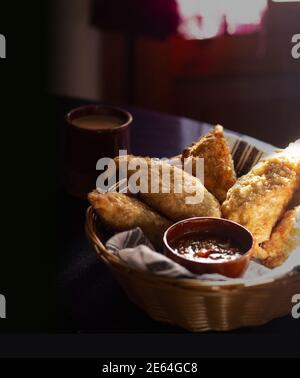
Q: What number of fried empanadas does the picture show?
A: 5